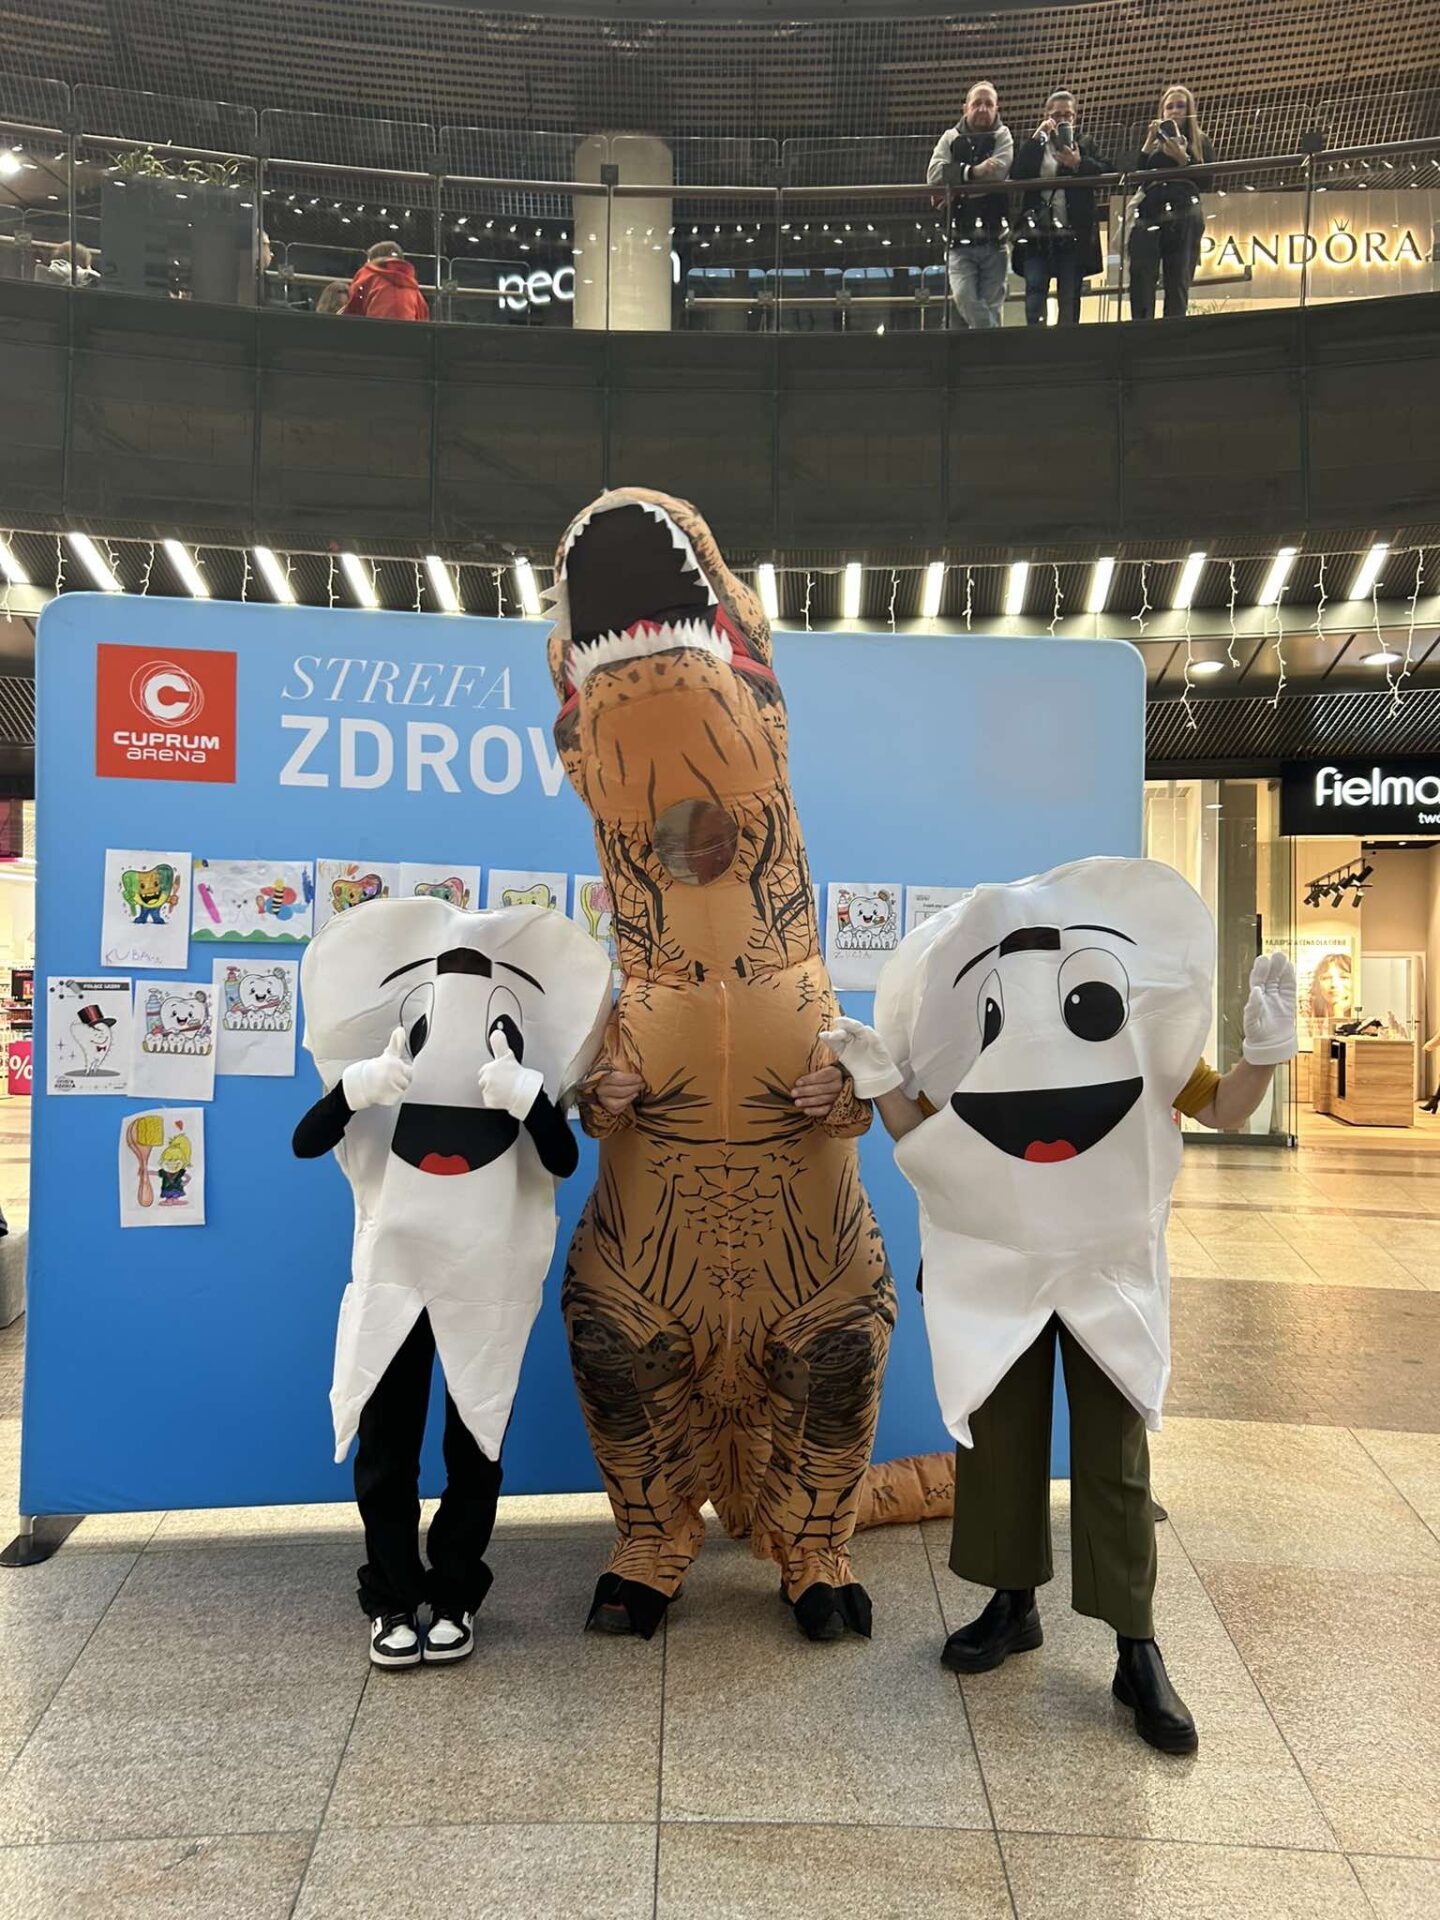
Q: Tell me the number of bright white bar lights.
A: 15